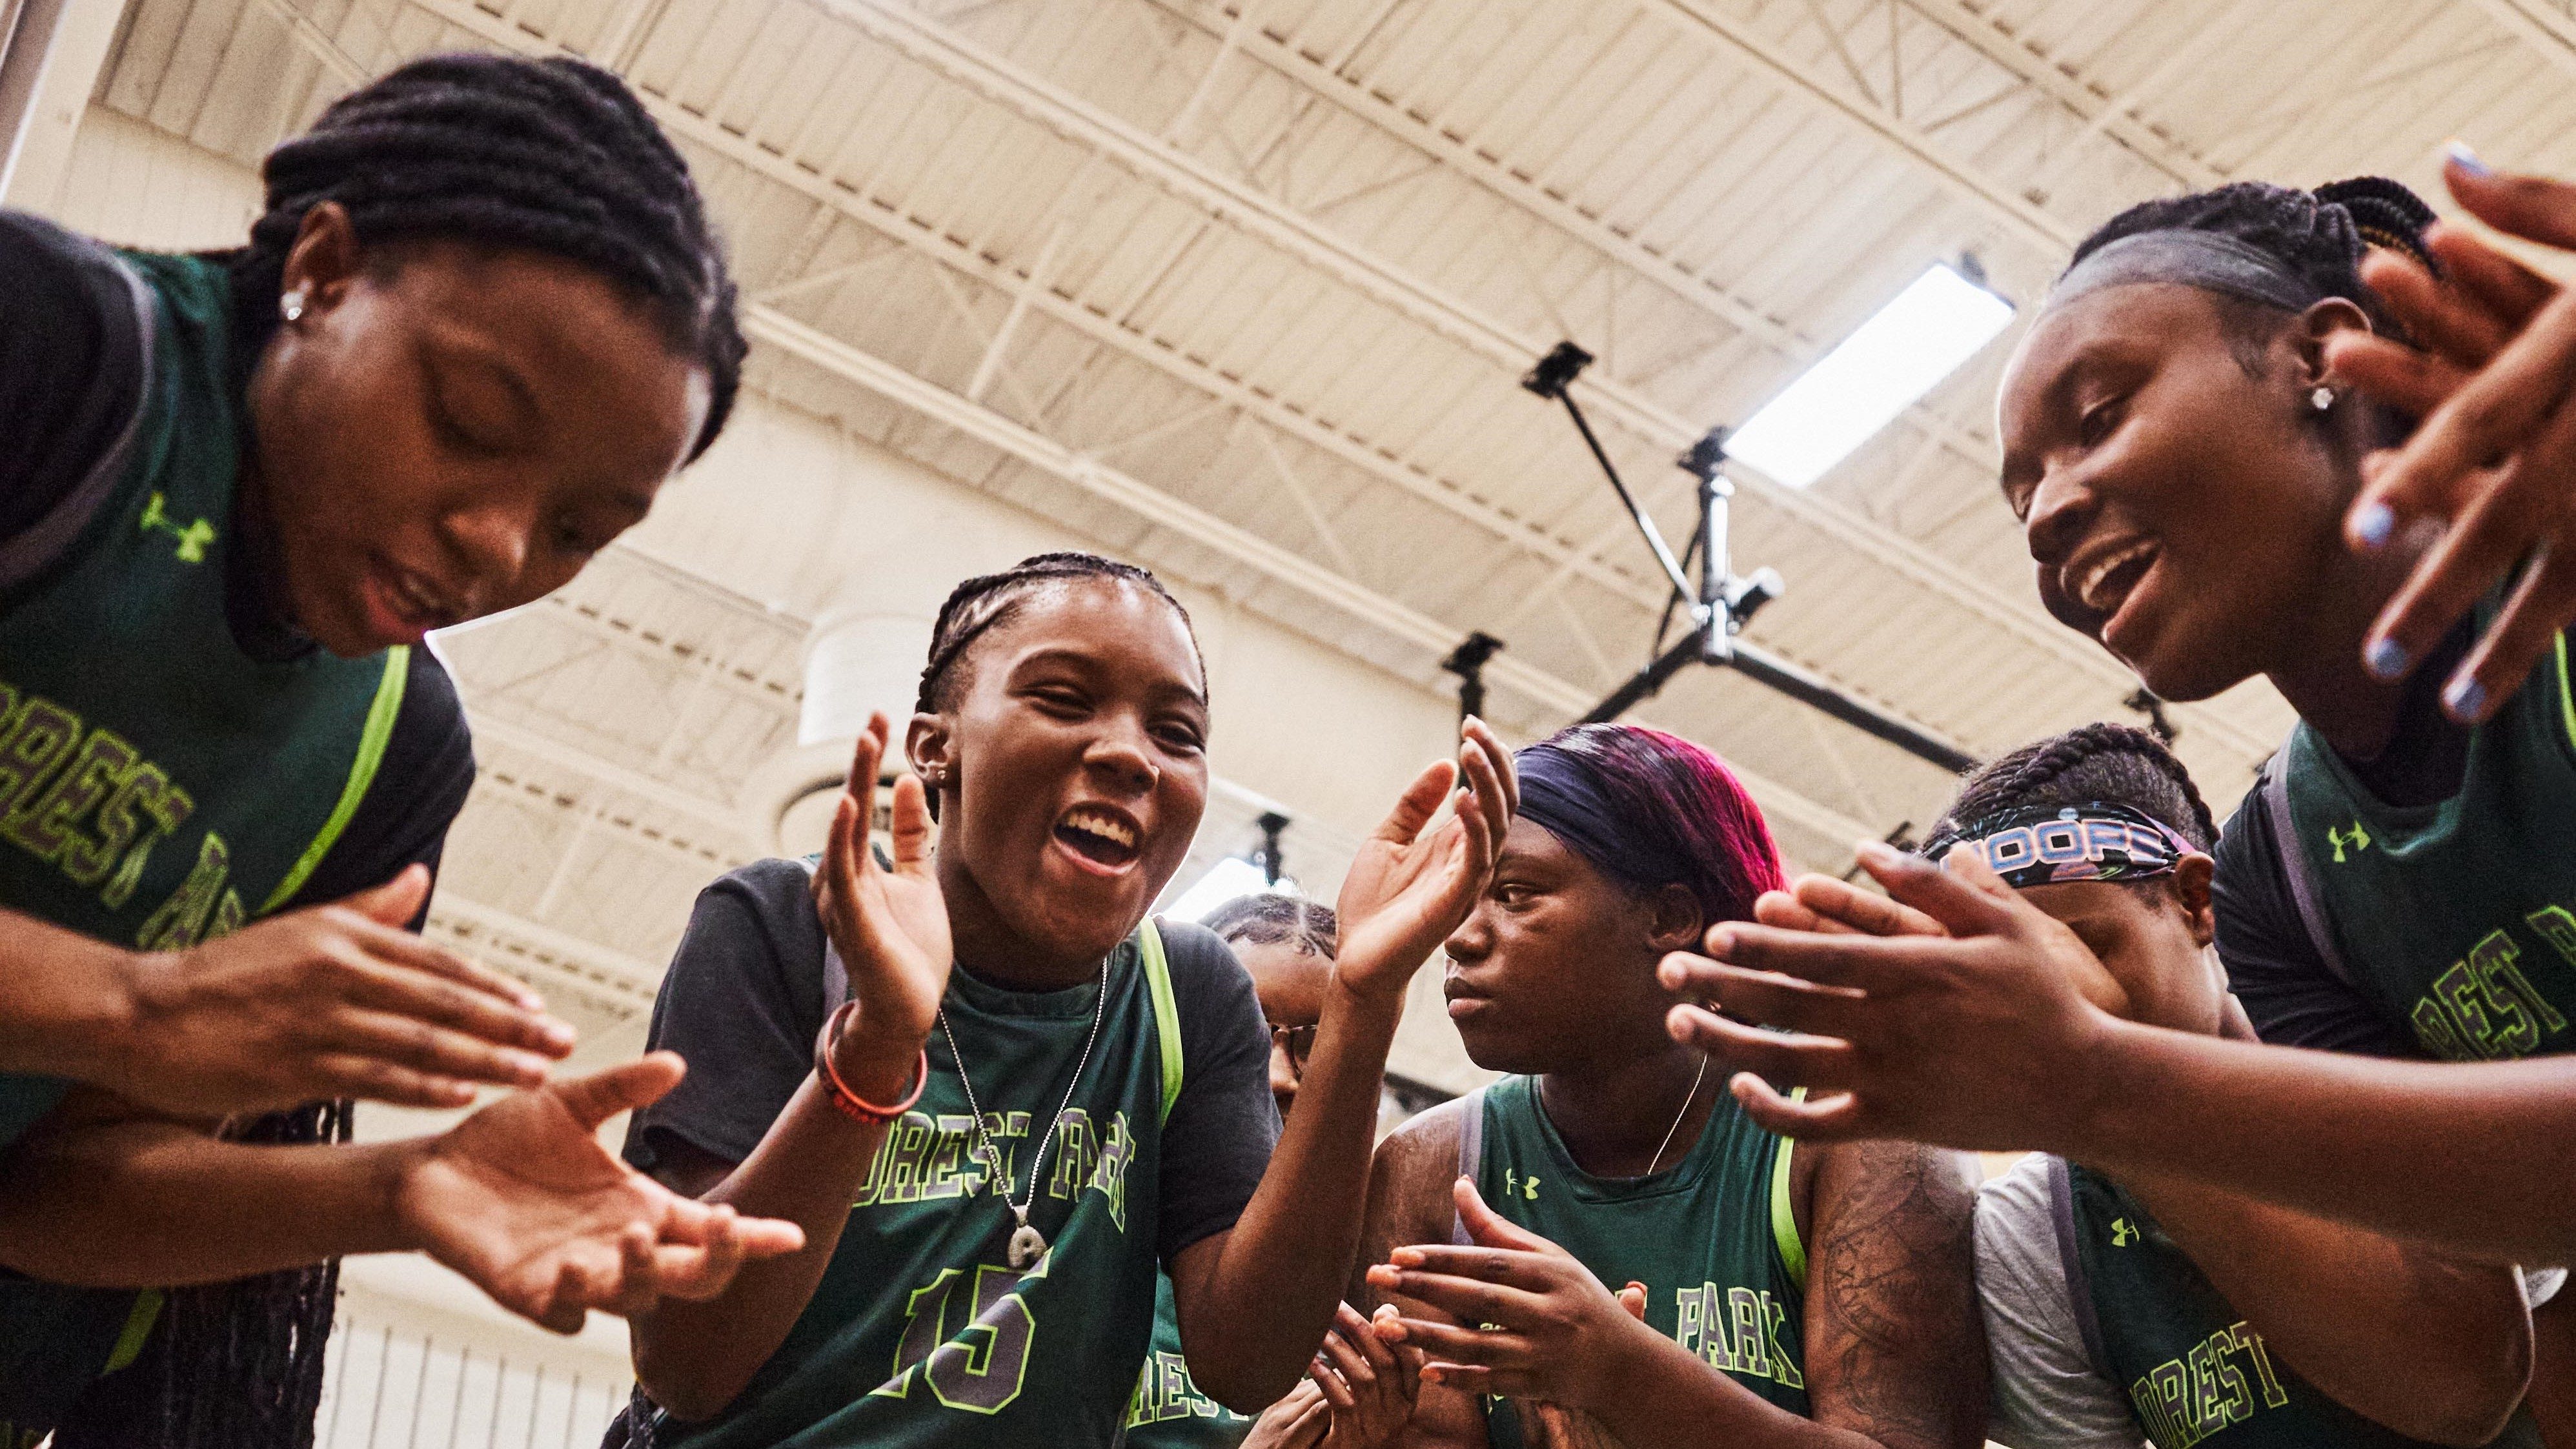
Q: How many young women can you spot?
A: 6